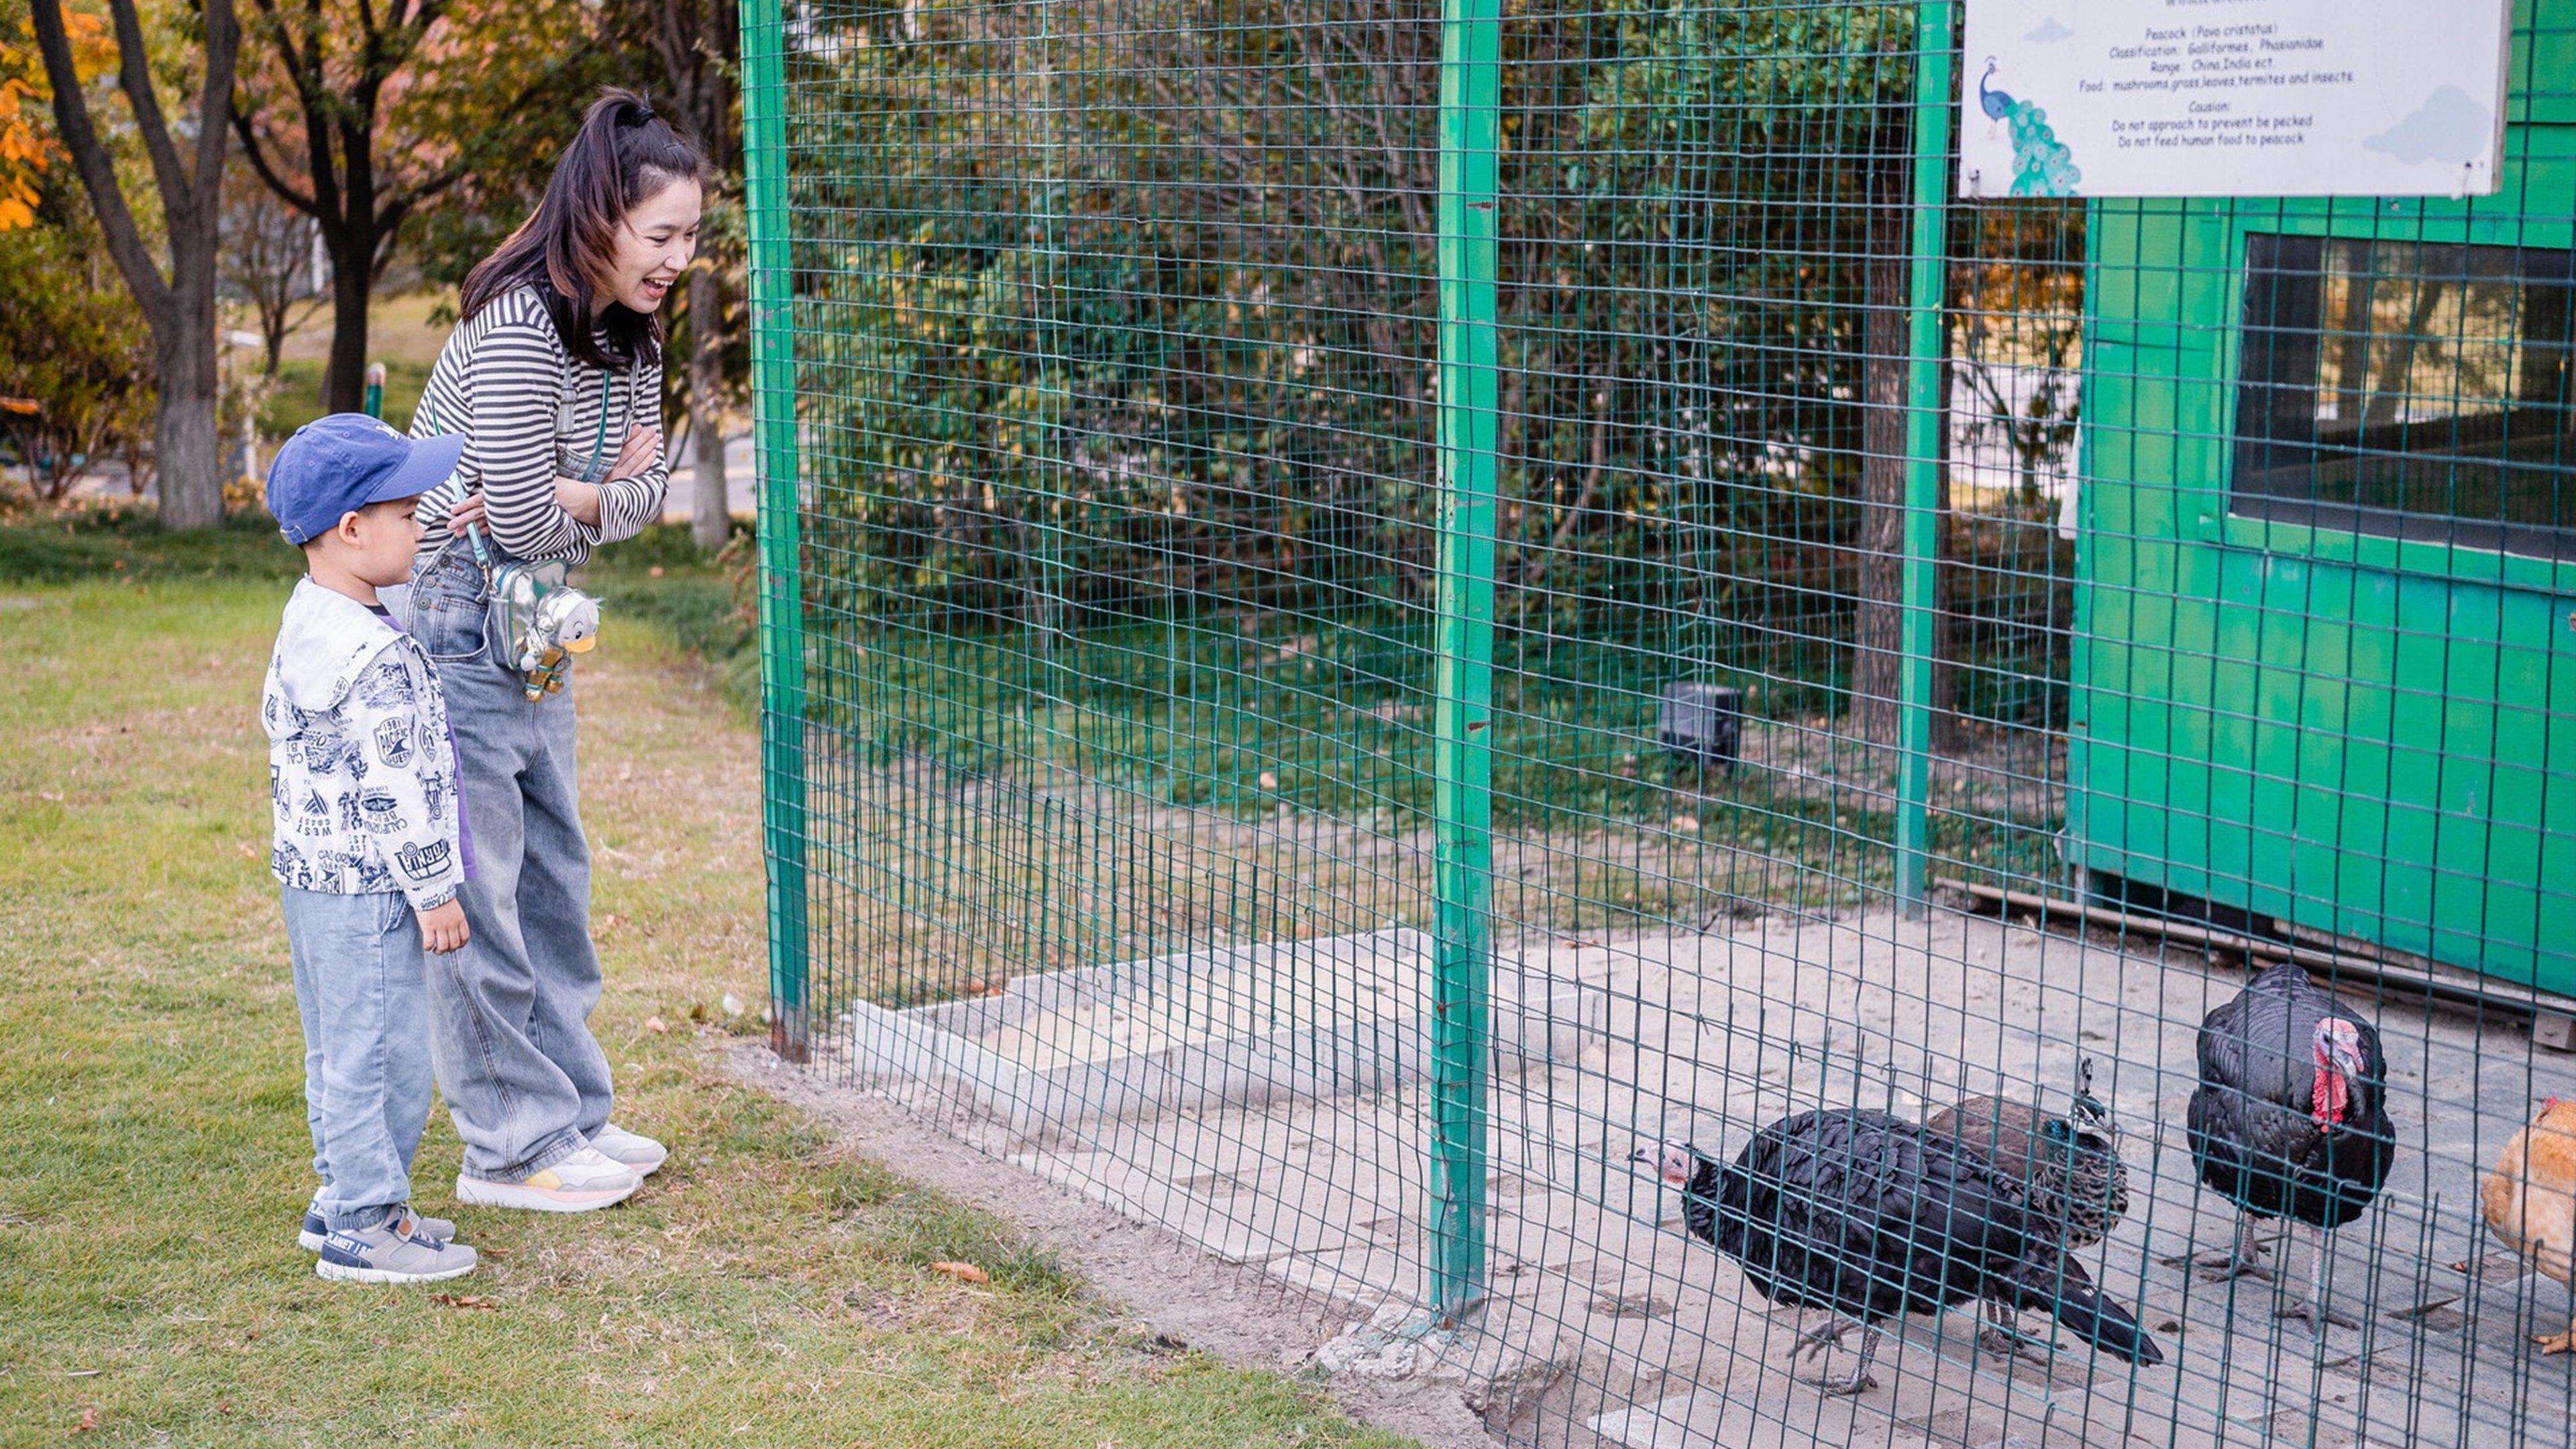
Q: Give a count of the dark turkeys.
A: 2